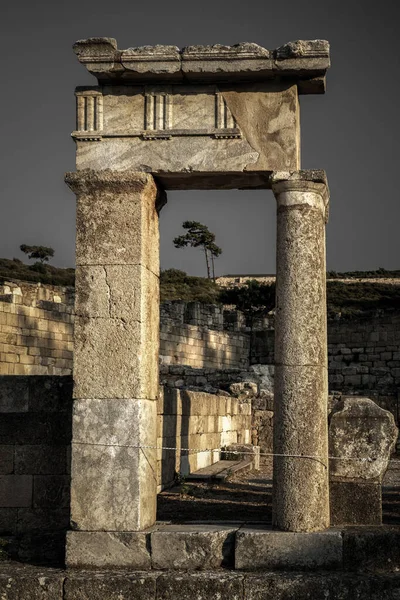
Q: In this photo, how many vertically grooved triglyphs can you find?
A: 3